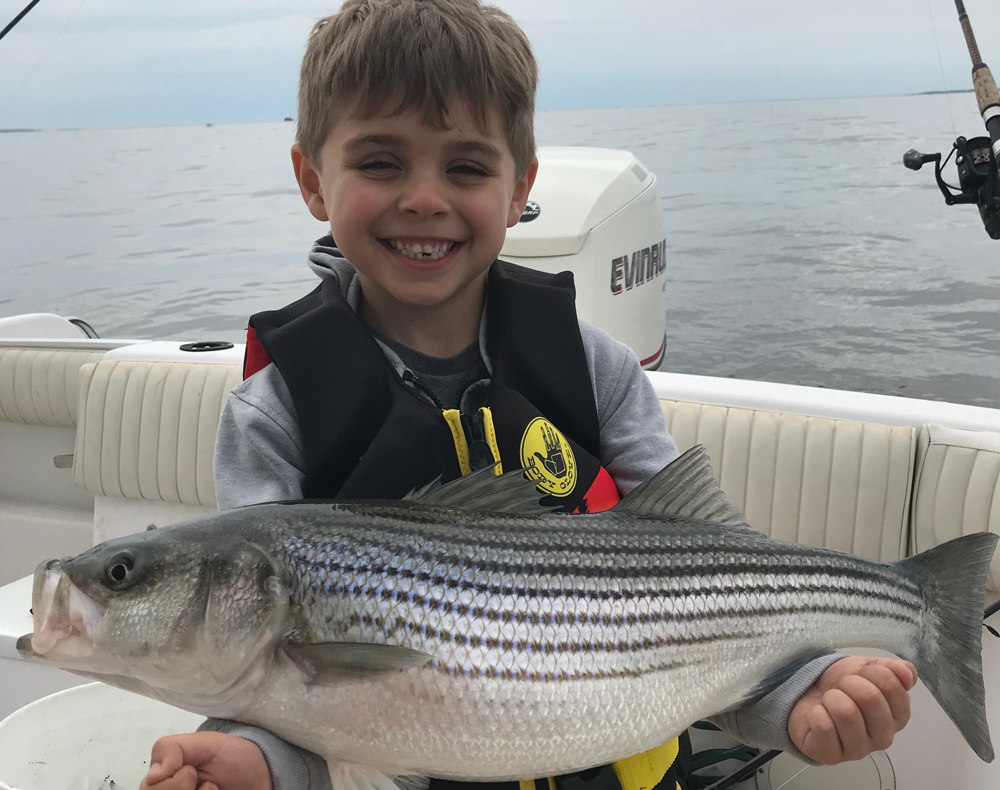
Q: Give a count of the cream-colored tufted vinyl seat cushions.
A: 4